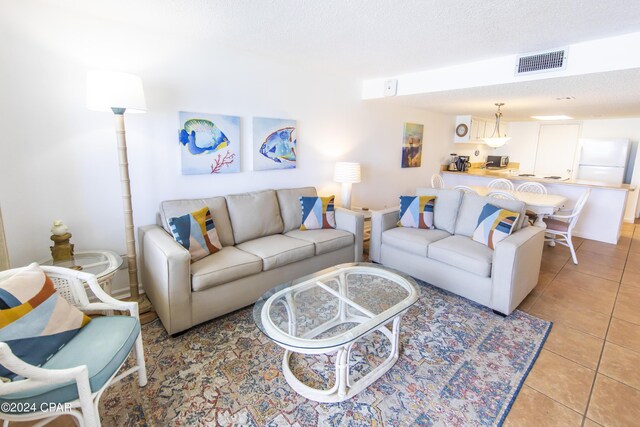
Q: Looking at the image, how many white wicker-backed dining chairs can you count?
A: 6